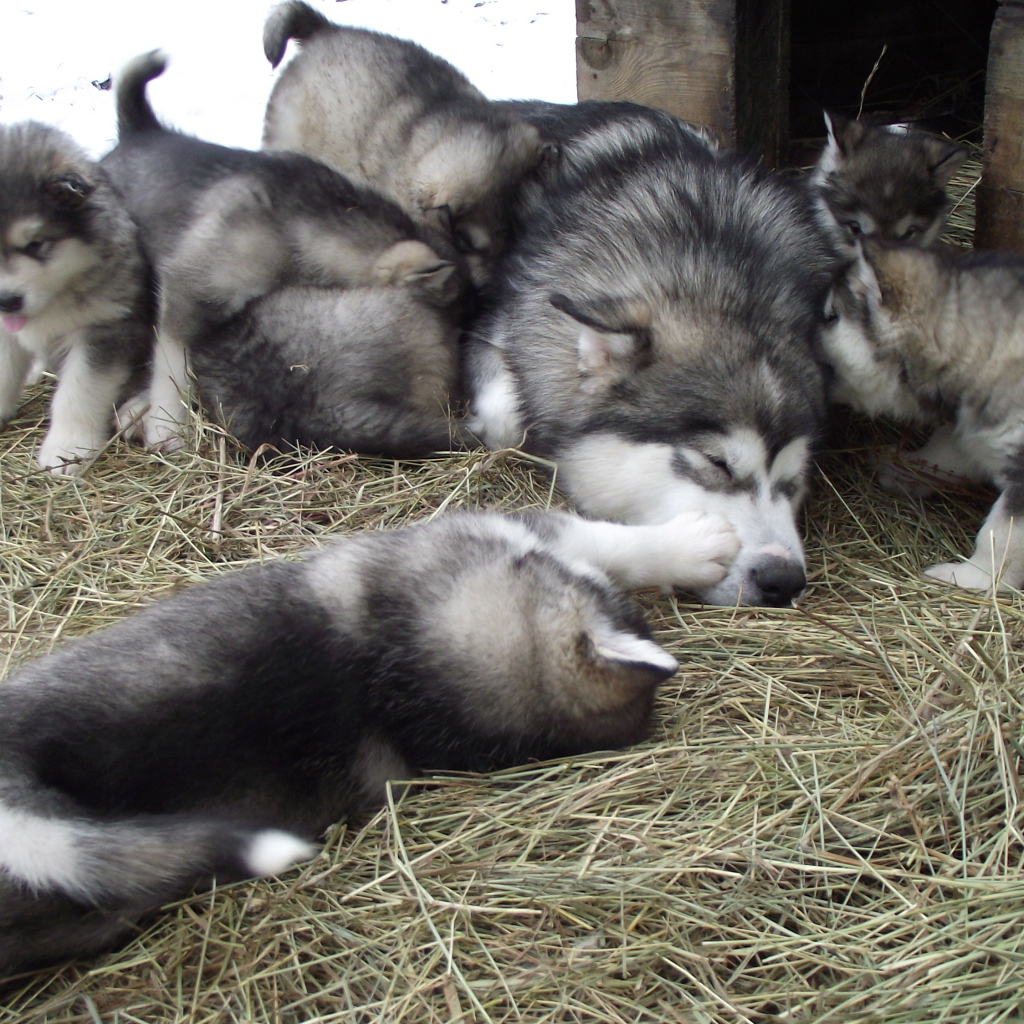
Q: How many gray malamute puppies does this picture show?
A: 7